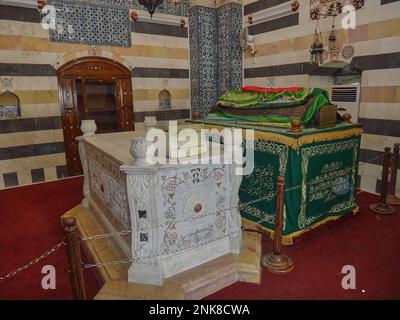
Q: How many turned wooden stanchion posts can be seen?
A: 4